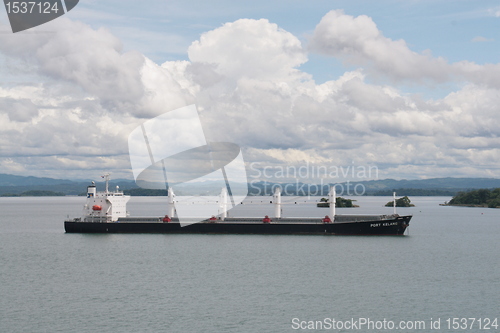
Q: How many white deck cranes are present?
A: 4